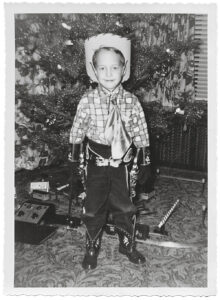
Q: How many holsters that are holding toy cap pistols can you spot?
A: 2